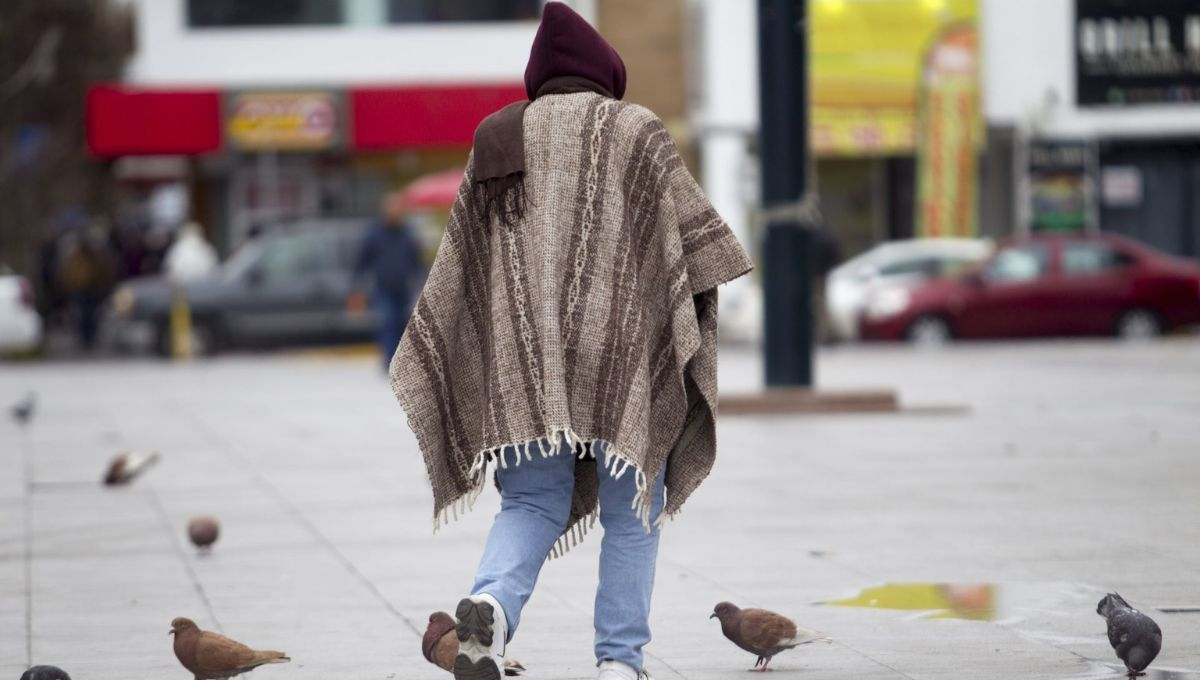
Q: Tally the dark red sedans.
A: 1